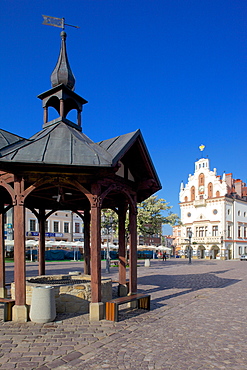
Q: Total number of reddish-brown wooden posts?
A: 7